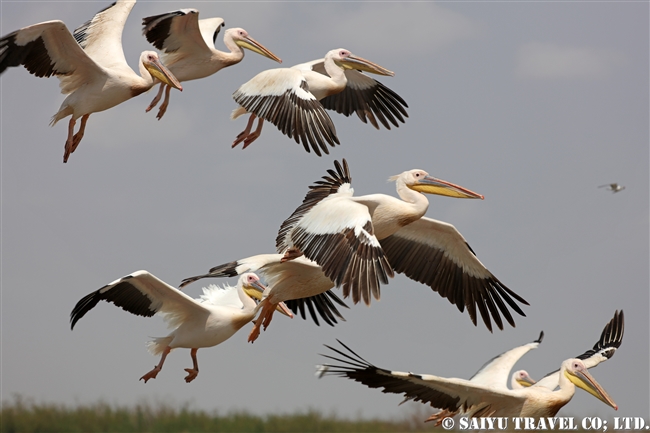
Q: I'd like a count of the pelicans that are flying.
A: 8